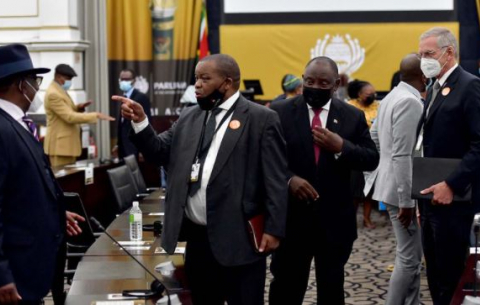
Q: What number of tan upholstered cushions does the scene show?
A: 0